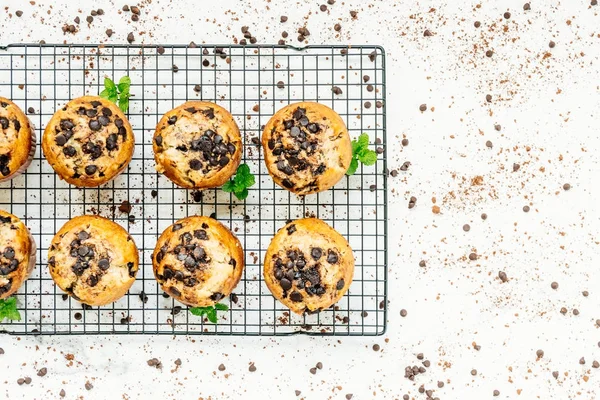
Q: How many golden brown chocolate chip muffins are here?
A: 8